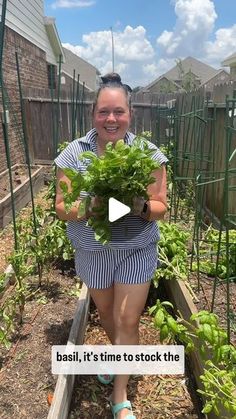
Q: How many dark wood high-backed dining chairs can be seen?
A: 0